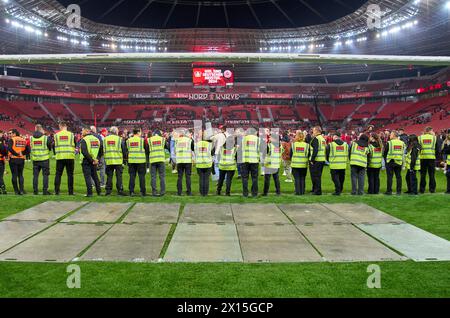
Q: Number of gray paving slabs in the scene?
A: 14